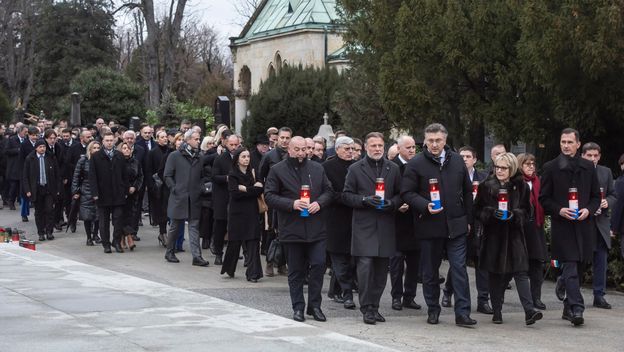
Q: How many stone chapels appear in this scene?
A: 1